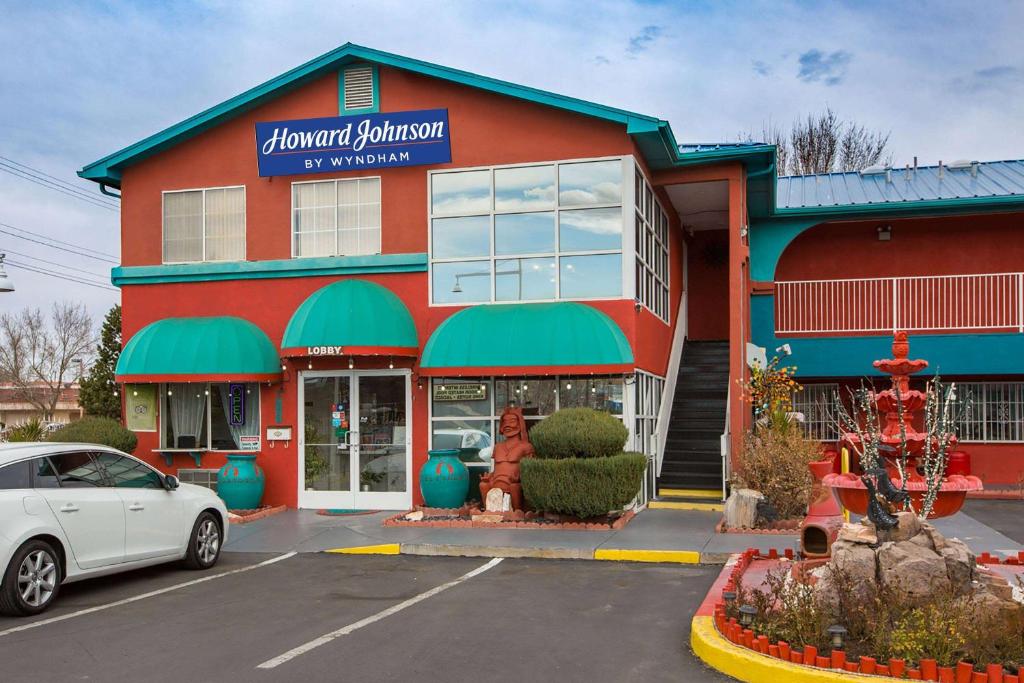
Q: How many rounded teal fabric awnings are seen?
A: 3